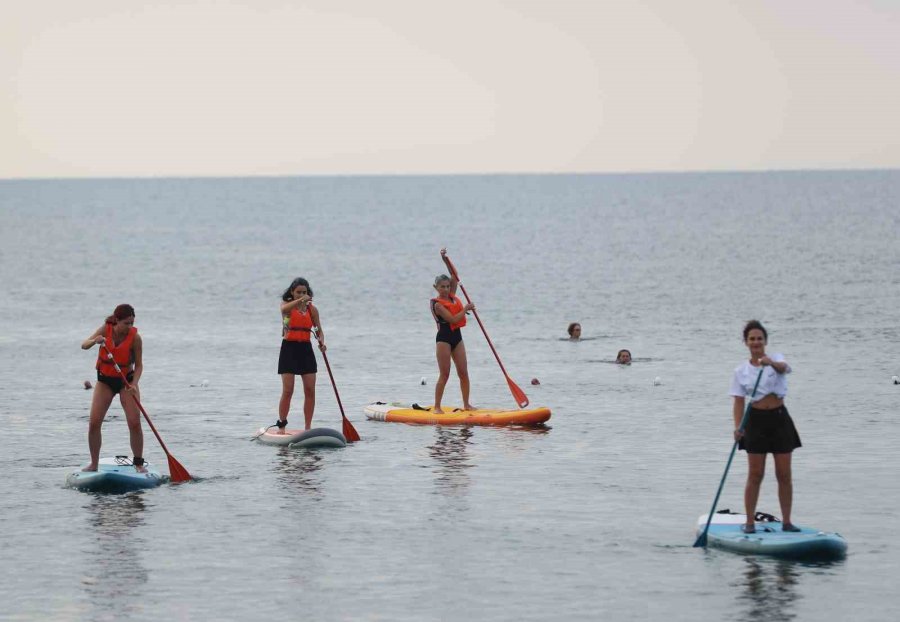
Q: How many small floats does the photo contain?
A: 6